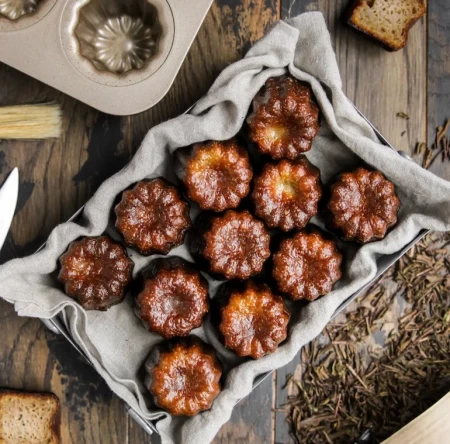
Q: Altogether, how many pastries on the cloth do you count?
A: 11